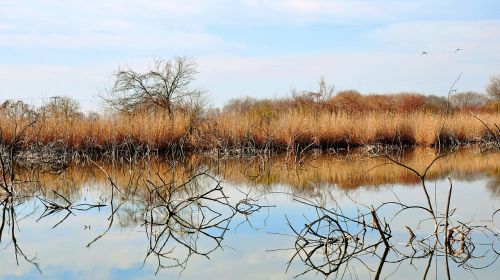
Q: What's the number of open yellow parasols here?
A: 0